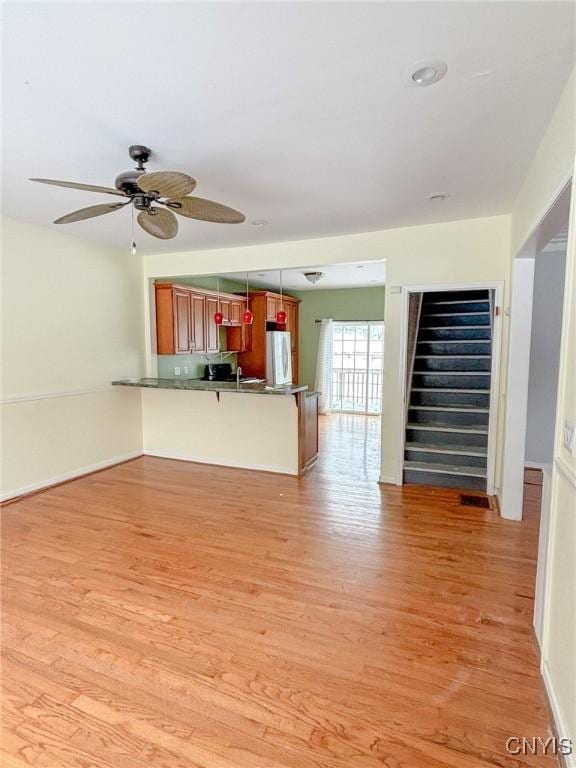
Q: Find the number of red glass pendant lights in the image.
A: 3